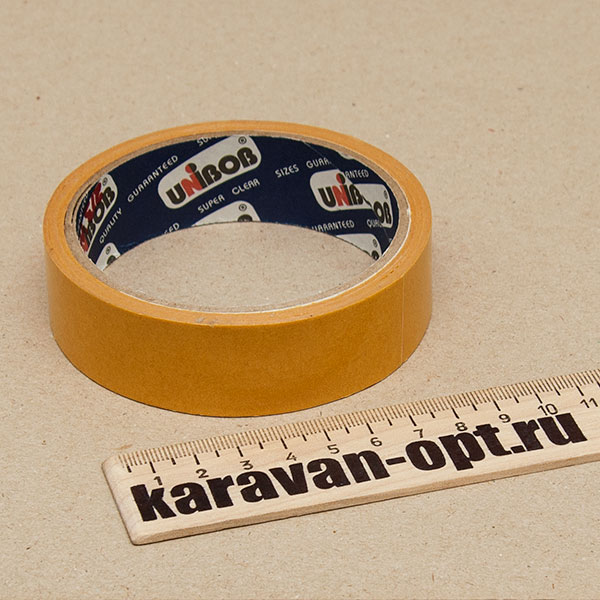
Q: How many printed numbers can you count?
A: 11